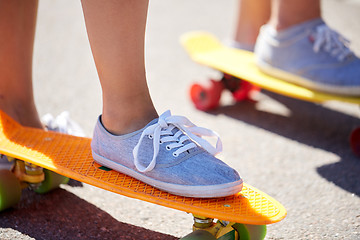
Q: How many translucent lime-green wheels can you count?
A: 4